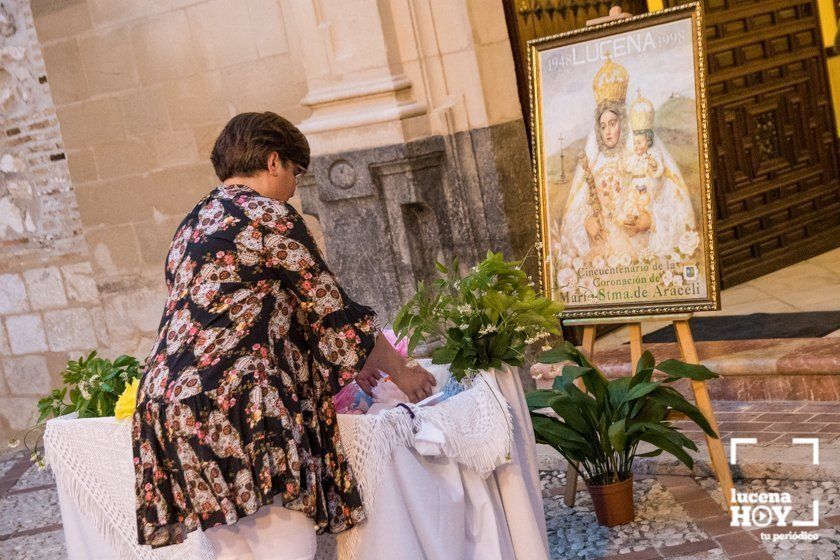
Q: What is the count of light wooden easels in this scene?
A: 1